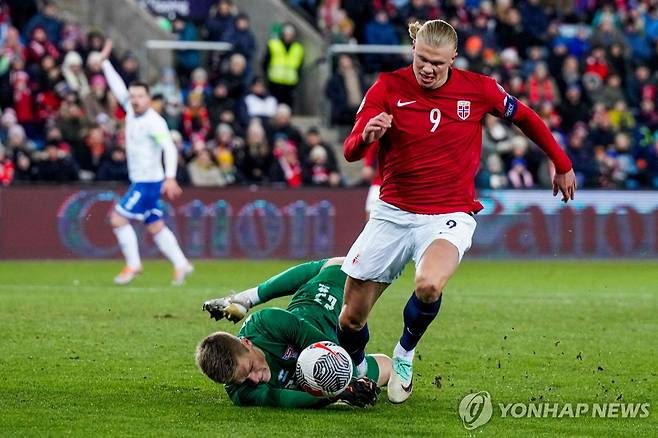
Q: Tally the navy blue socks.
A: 2